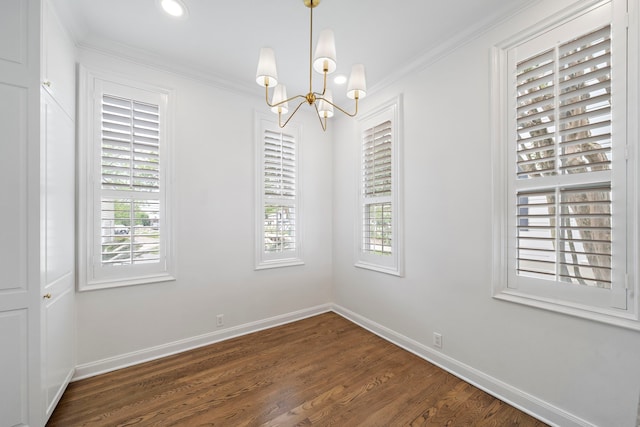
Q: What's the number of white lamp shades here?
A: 5